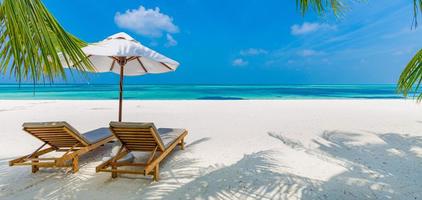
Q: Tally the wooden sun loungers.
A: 2